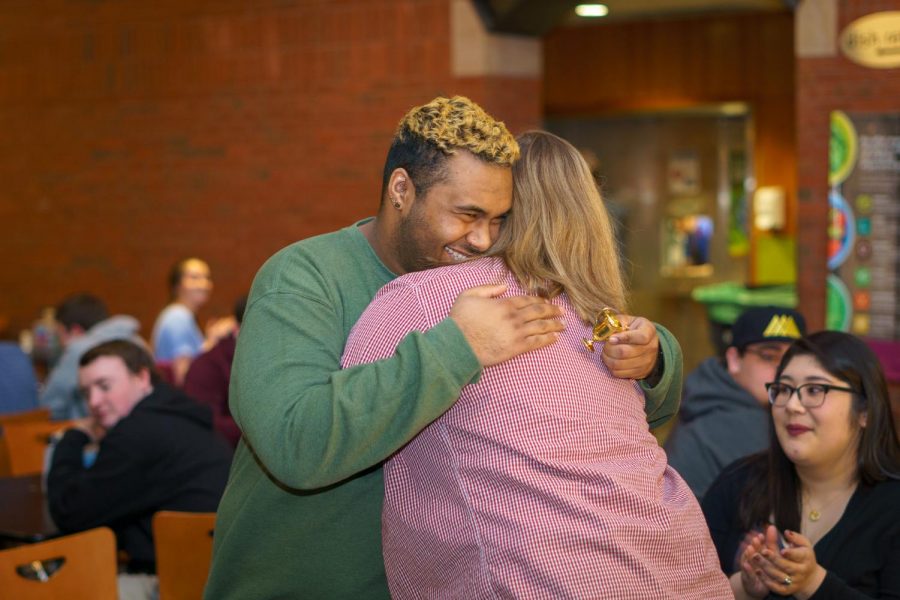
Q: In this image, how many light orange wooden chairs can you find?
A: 4